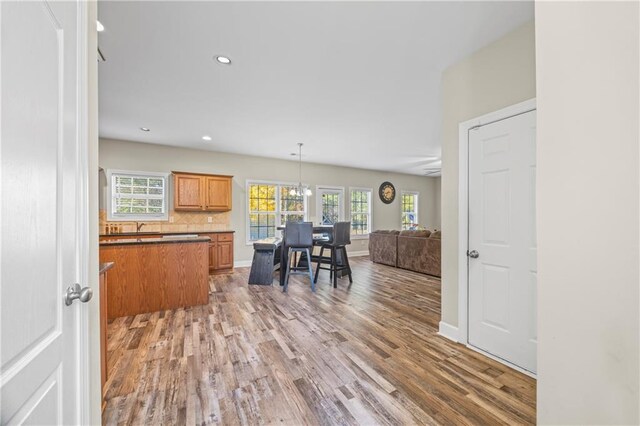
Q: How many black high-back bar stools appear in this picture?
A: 2